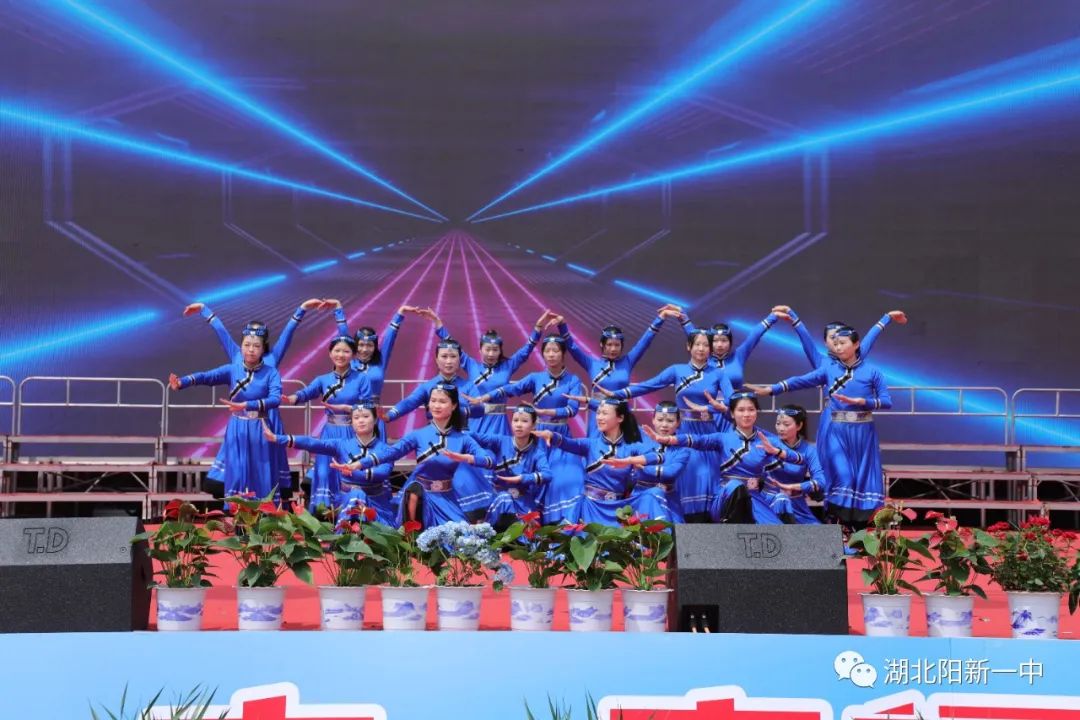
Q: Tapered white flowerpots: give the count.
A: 11